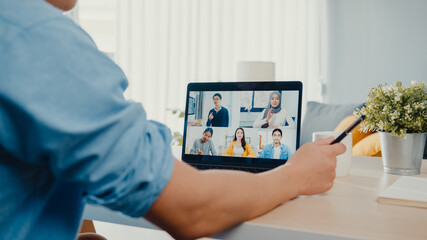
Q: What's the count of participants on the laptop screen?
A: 5